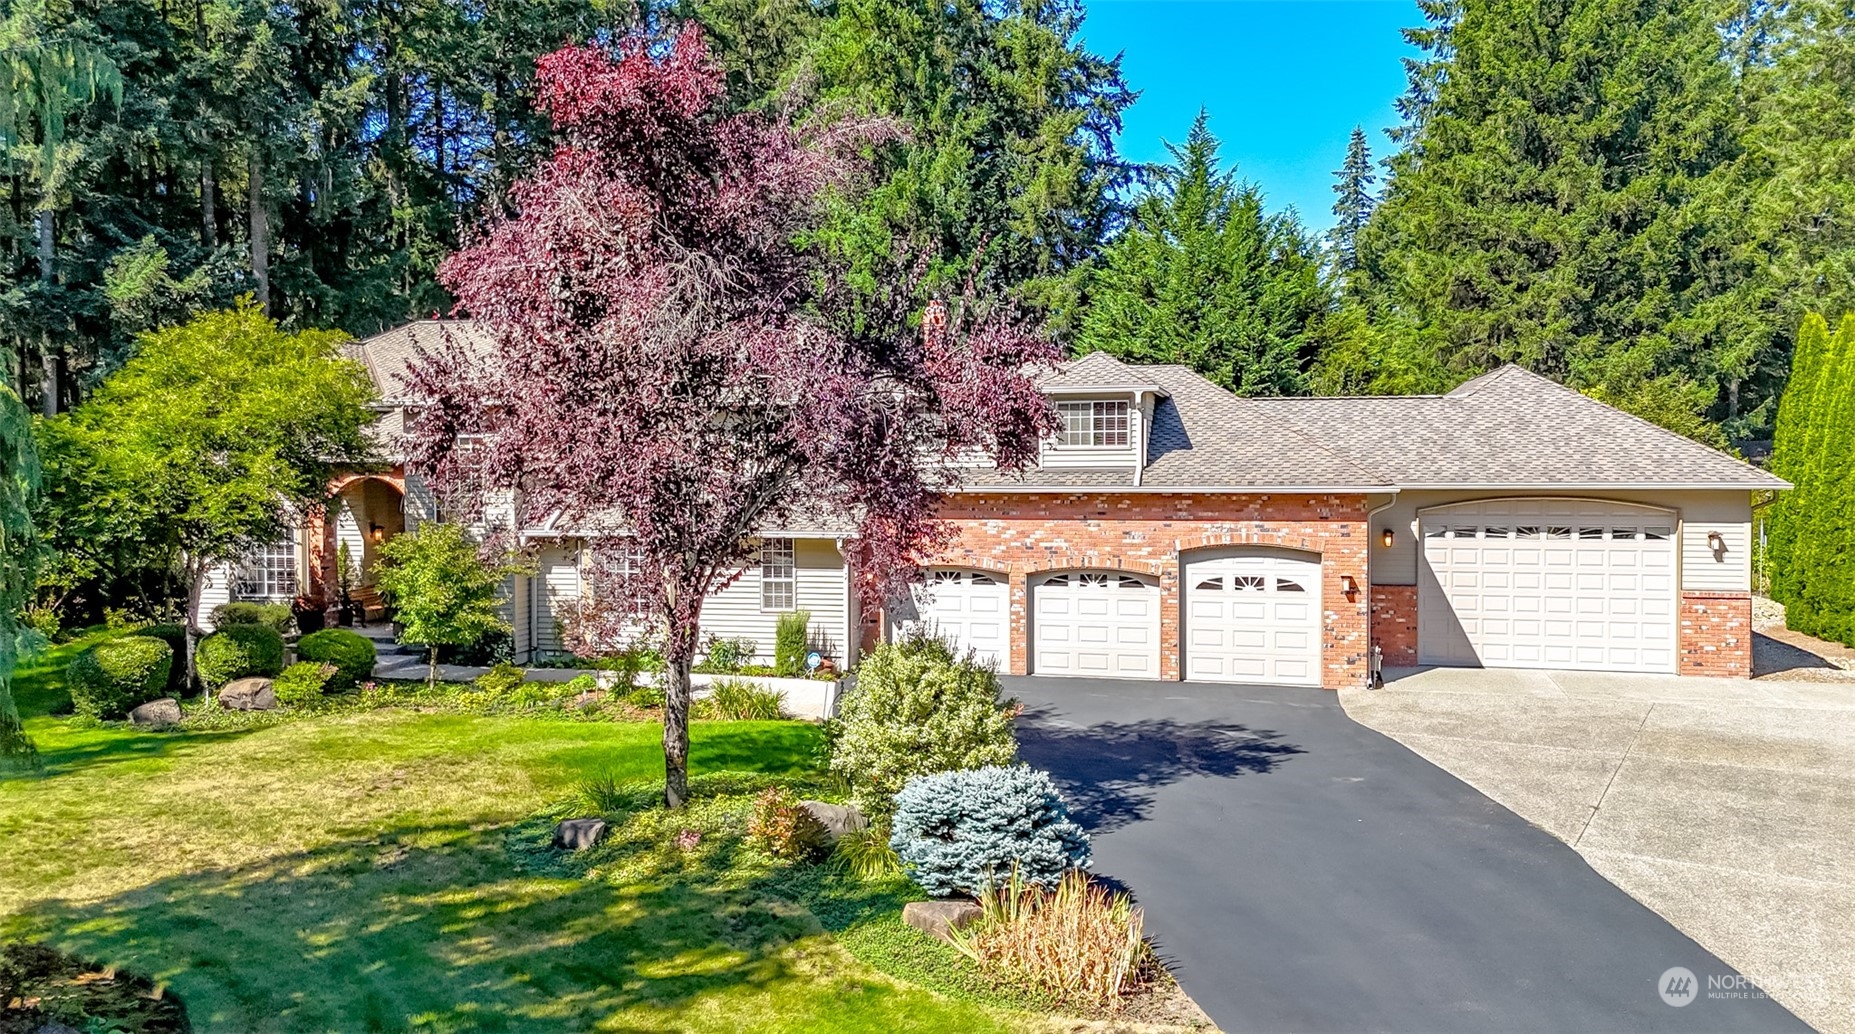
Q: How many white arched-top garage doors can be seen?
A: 4